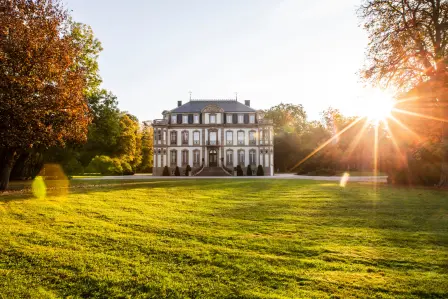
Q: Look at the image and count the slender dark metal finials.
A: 2